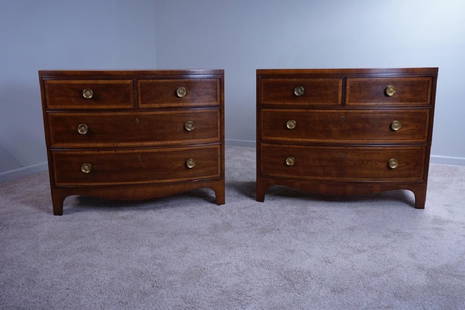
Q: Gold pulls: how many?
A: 12